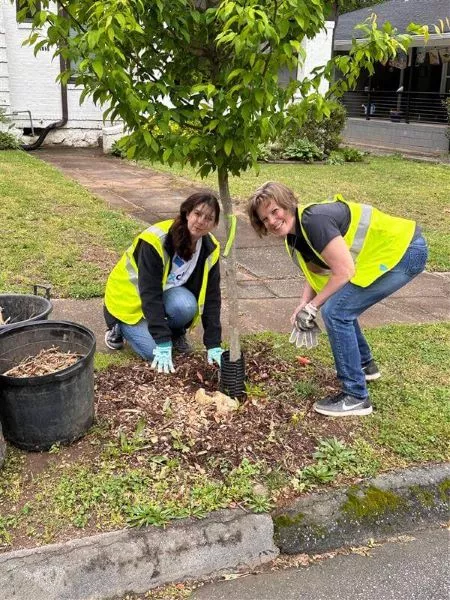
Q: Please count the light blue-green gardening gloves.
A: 2